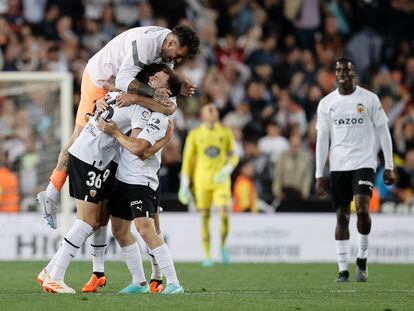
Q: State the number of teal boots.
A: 4